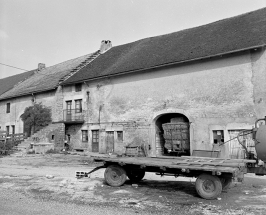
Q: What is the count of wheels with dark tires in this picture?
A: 4